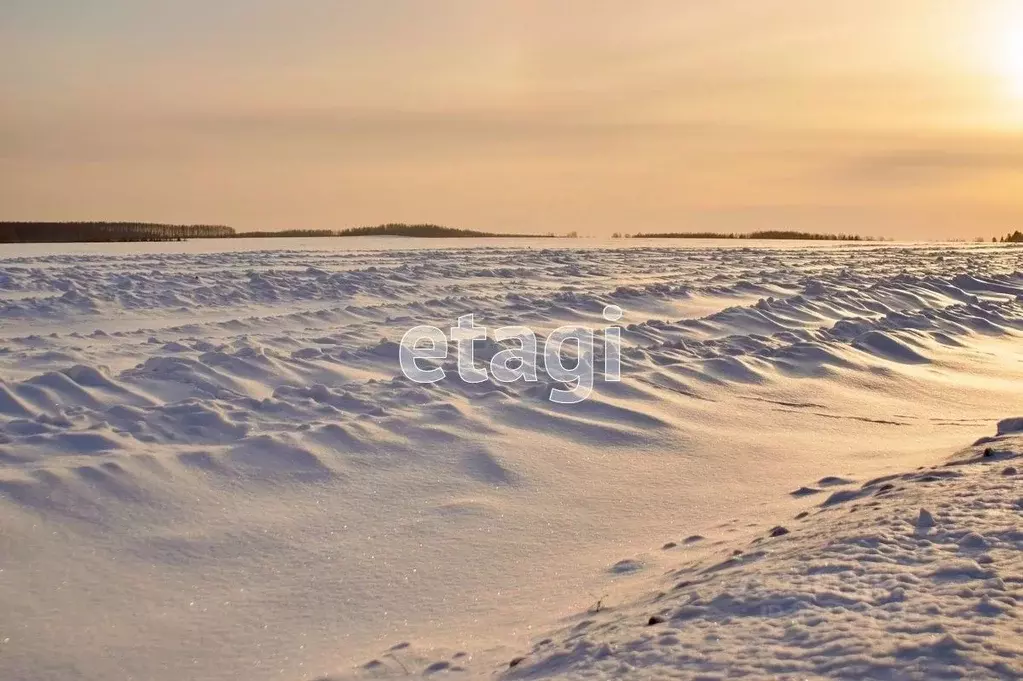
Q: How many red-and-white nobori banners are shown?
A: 0